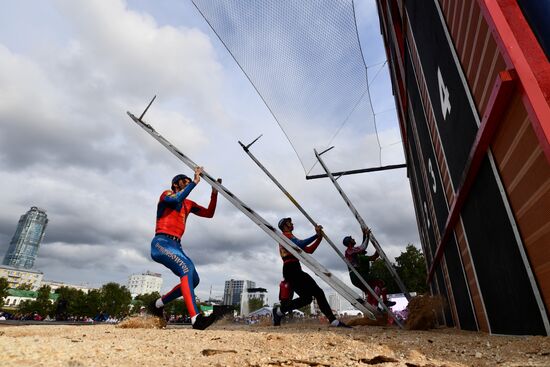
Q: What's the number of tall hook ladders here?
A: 3